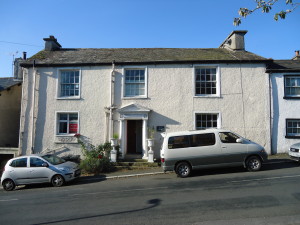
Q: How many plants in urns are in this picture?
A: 2